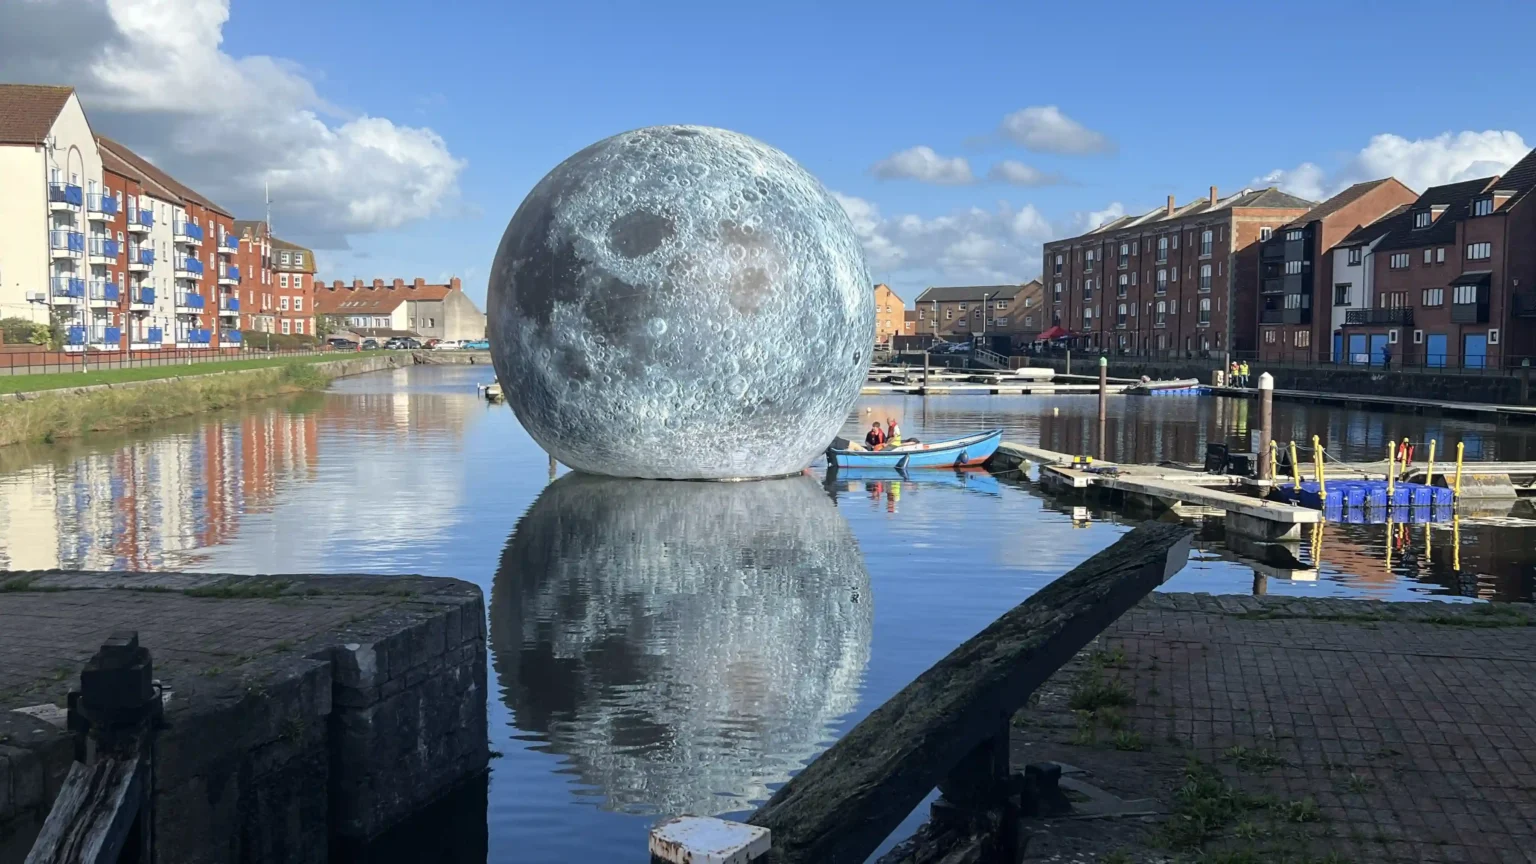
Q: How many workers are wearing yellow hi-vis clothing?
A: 3